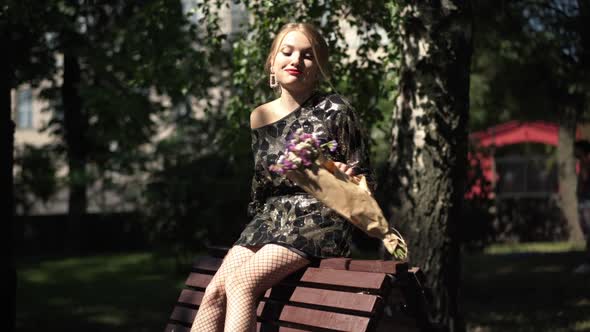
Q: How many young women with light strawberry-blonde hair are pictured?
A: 1